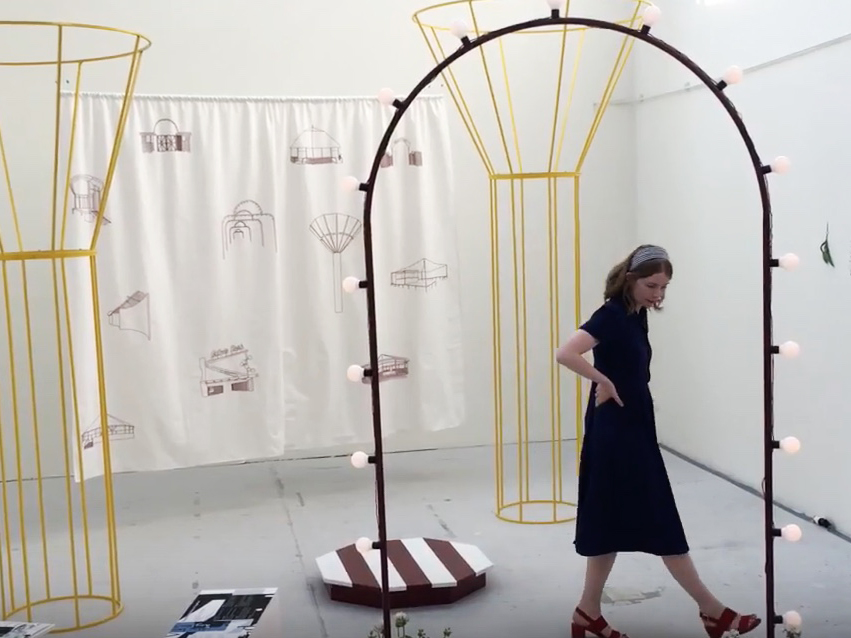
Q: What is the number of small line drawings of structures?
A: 11